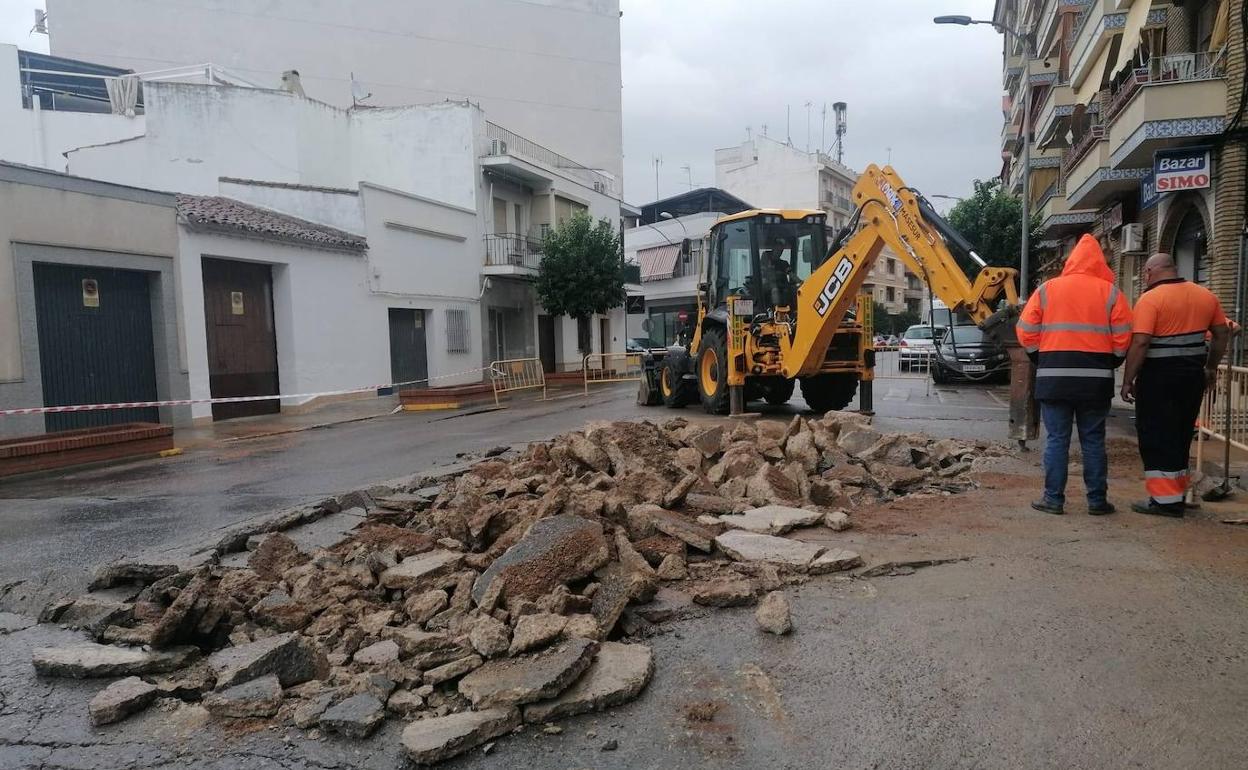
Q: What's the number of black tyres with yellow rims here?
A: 2